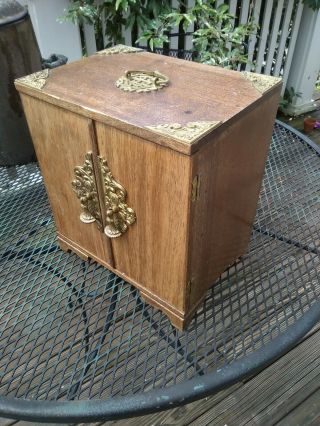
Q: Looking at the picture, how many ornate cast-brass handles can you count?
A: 3